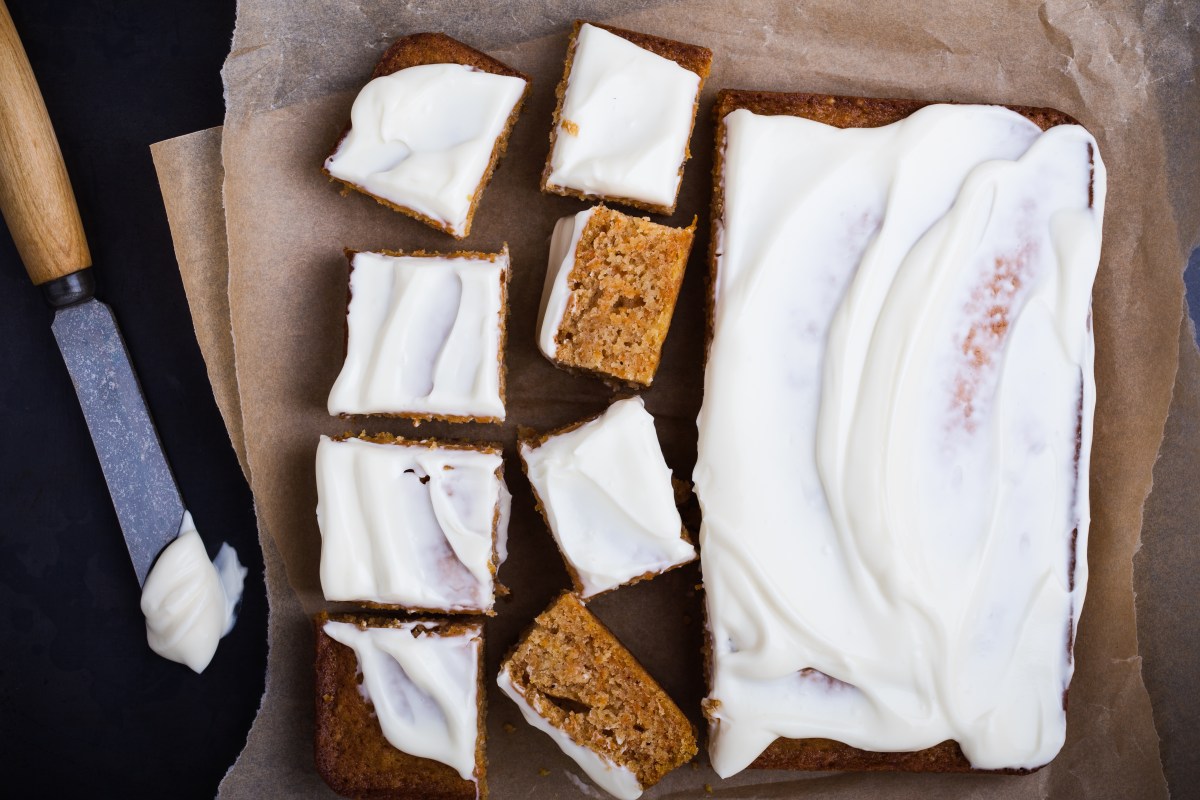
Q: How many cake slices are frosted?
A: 8